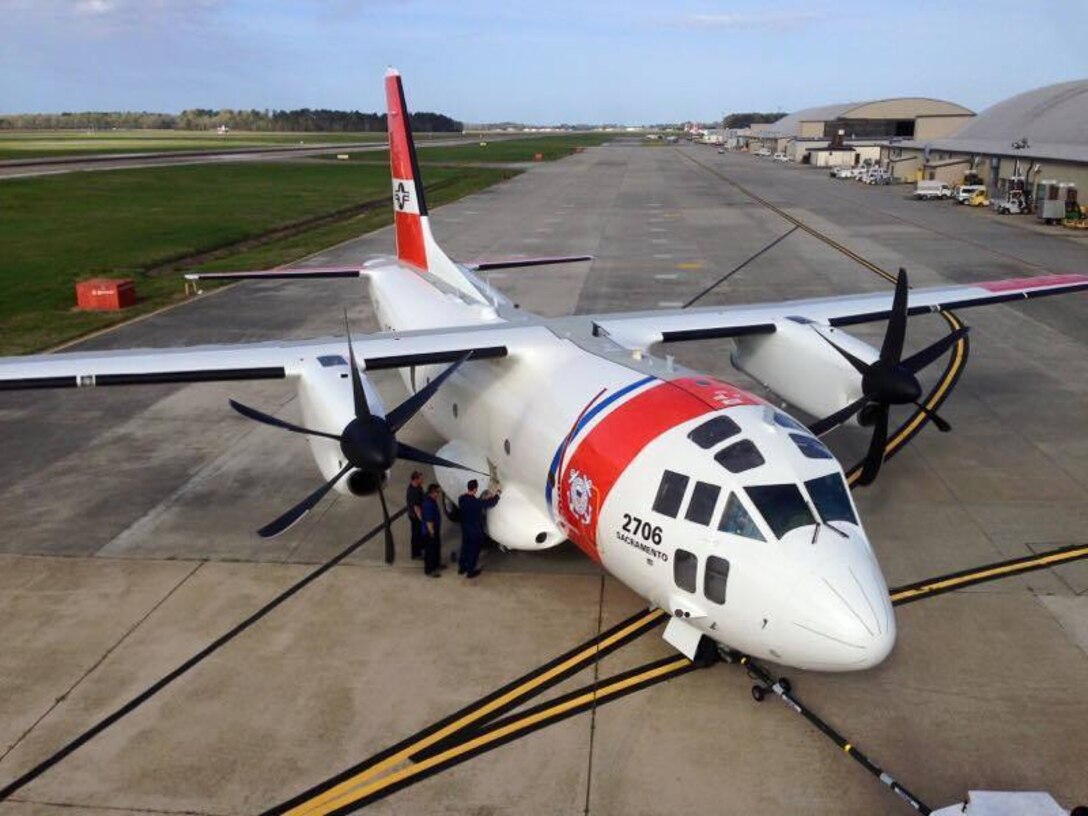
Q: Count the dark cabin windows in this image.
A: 11